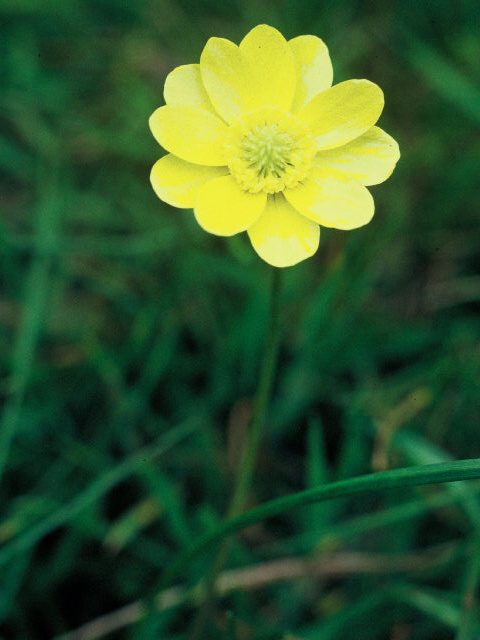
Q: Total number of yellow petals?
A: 11